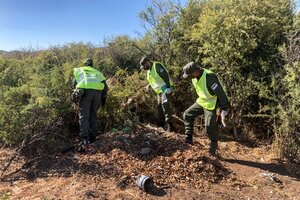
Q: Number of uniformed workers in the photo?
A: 3